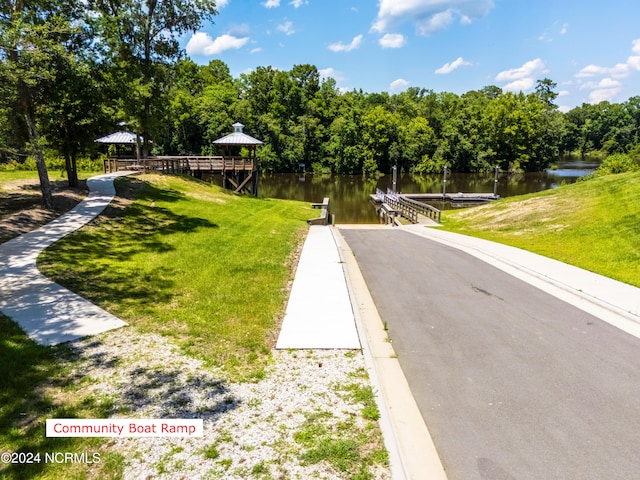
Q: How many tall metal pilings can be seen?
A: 3